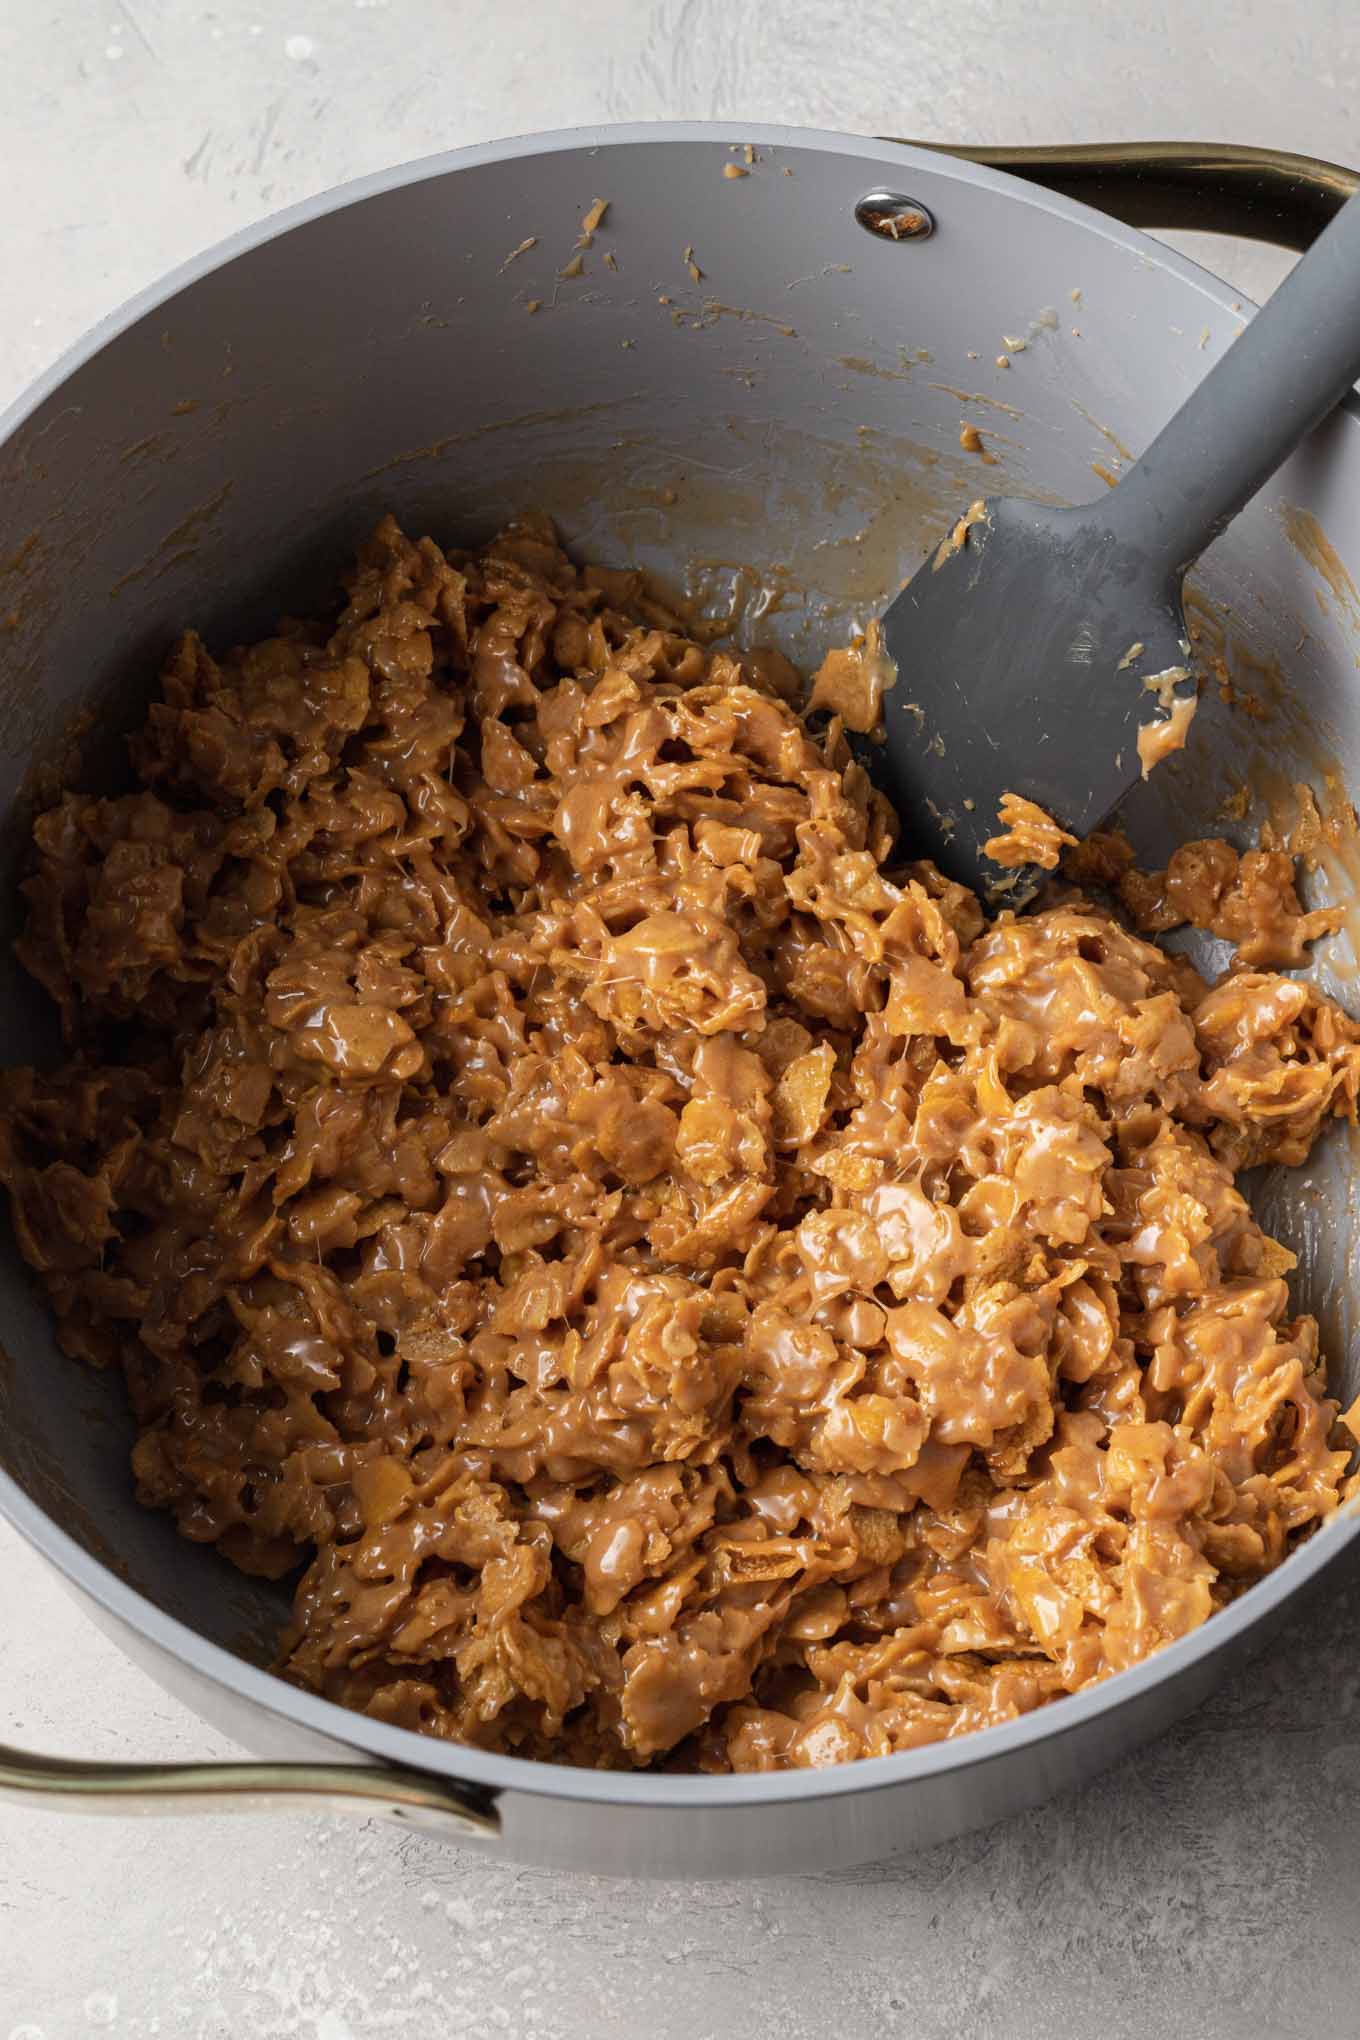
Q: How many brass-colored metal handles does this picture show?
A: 2